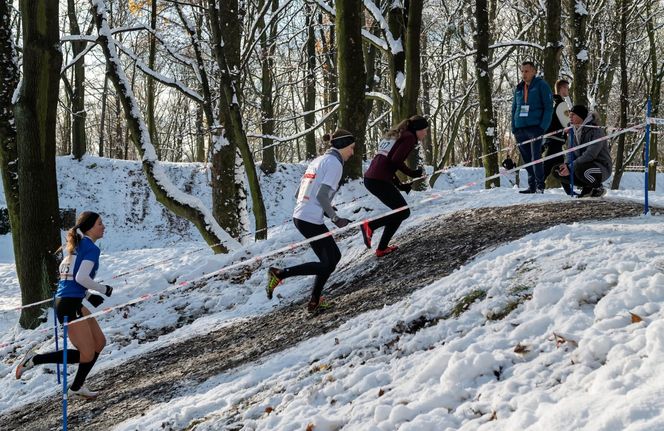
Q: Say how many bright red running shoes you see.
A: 2